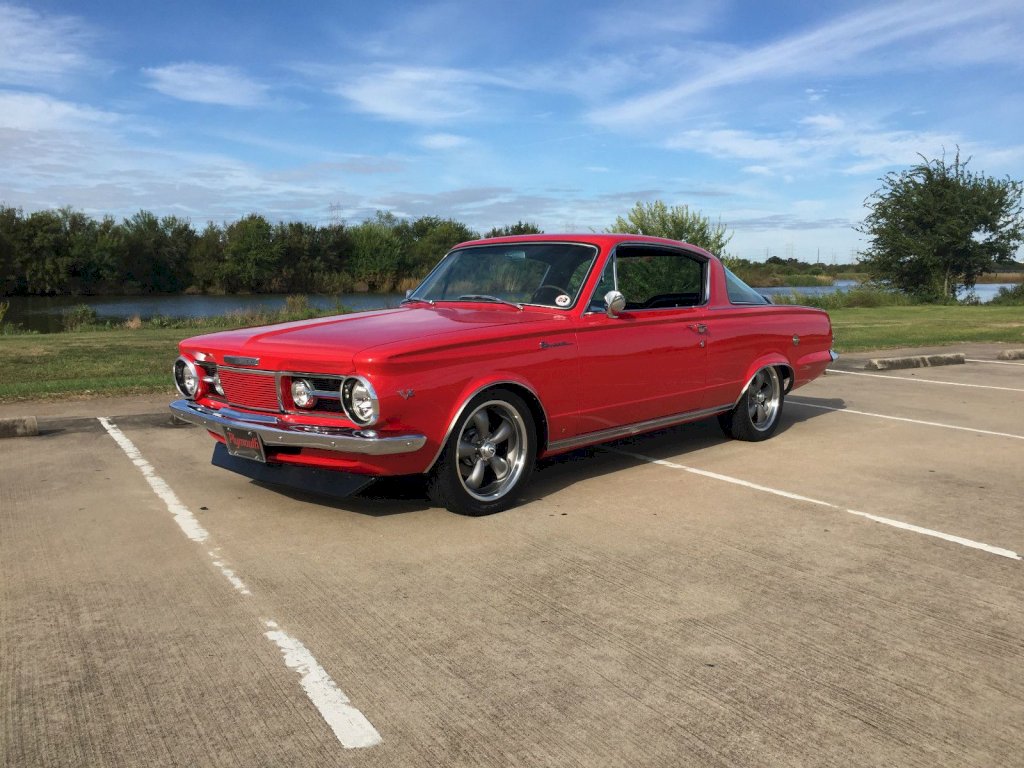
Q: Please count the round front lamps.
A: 4